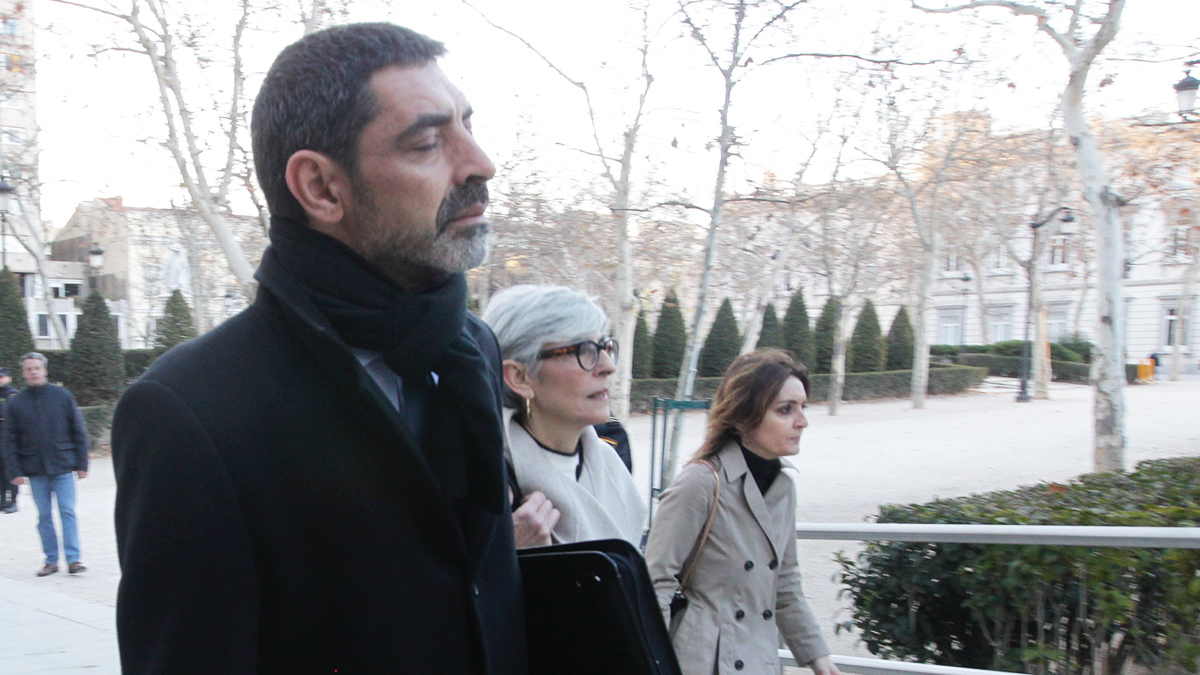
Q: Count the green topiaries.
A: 11